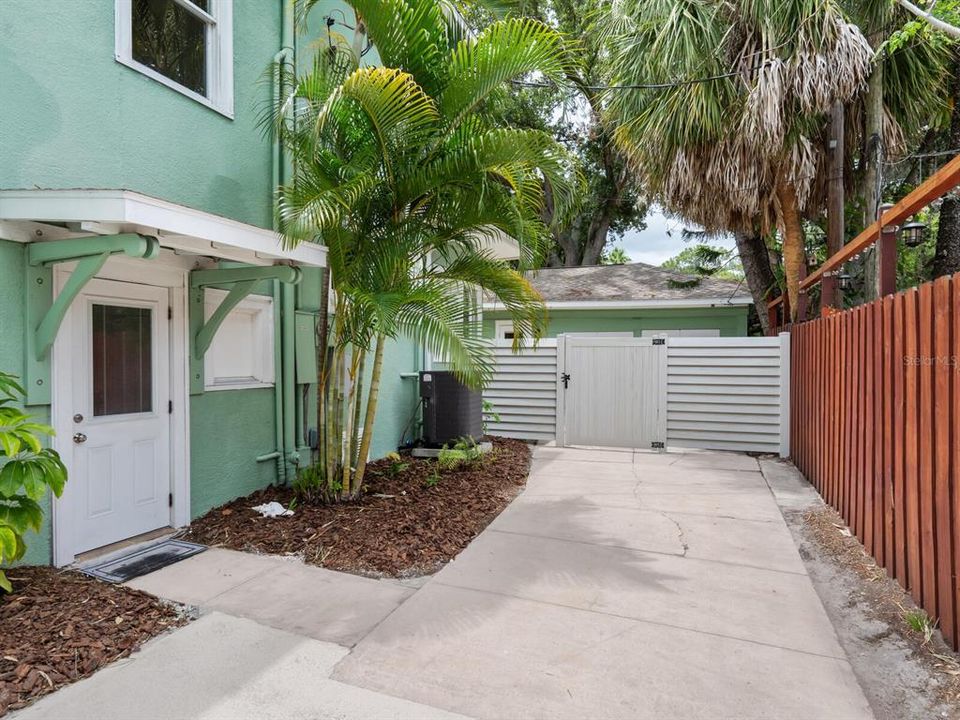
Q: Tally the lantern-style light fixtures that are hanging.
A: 2